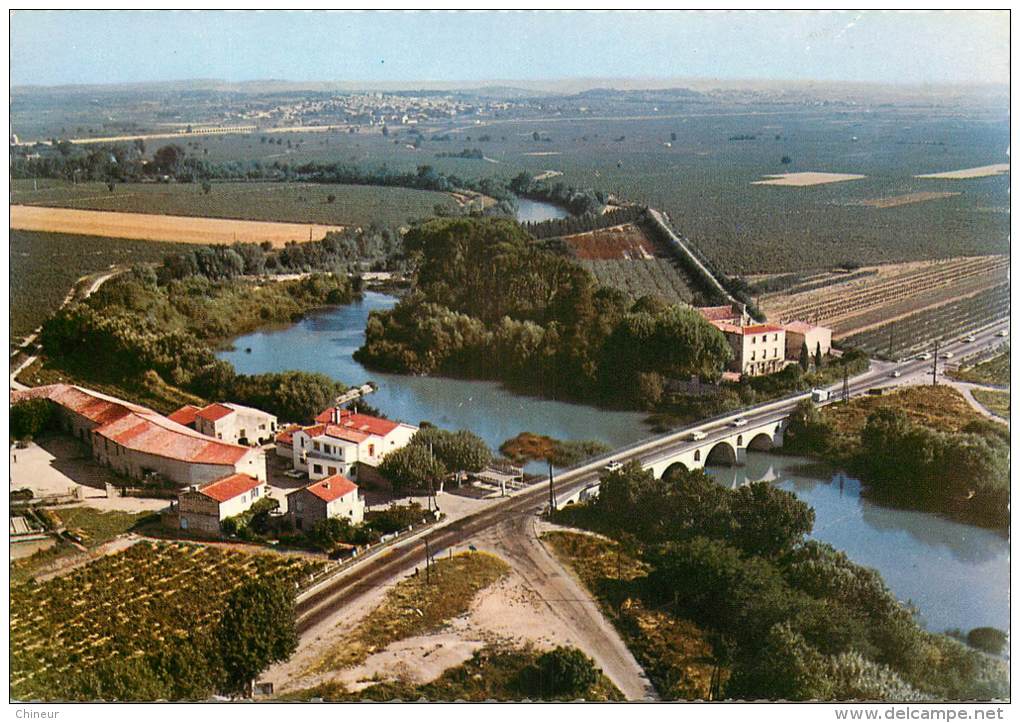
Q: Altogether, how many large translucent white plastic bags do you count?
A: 0